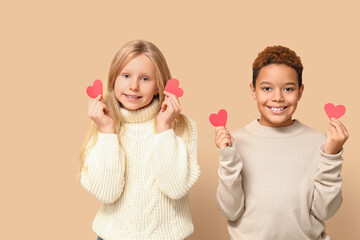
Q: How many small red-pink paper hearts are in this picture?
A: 4